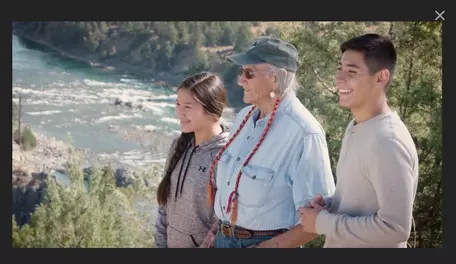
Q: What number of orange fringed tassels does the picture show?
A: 2